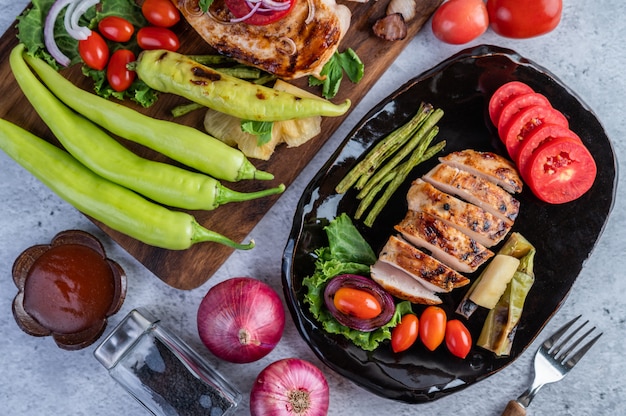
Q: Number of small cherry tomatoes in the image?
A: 9